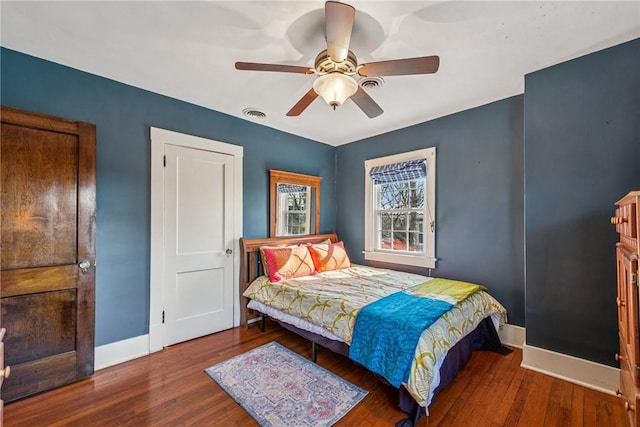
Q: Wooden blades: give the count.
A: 5